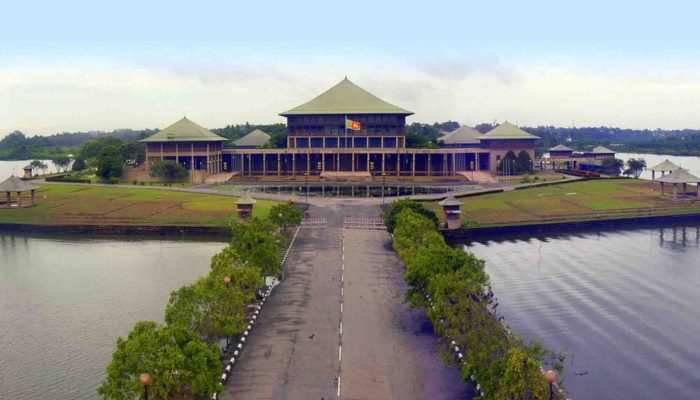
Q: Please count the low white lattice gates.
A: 2